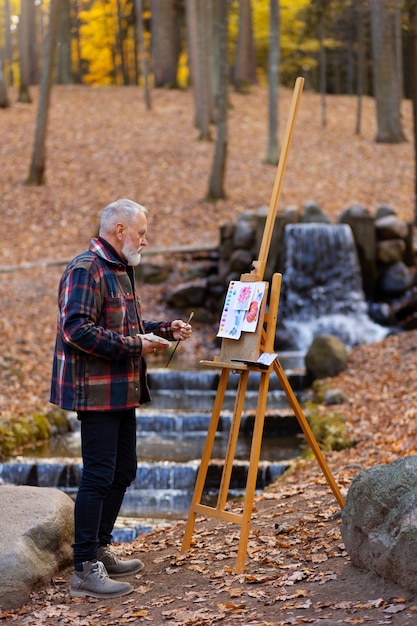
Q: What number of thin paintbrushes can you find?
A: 1